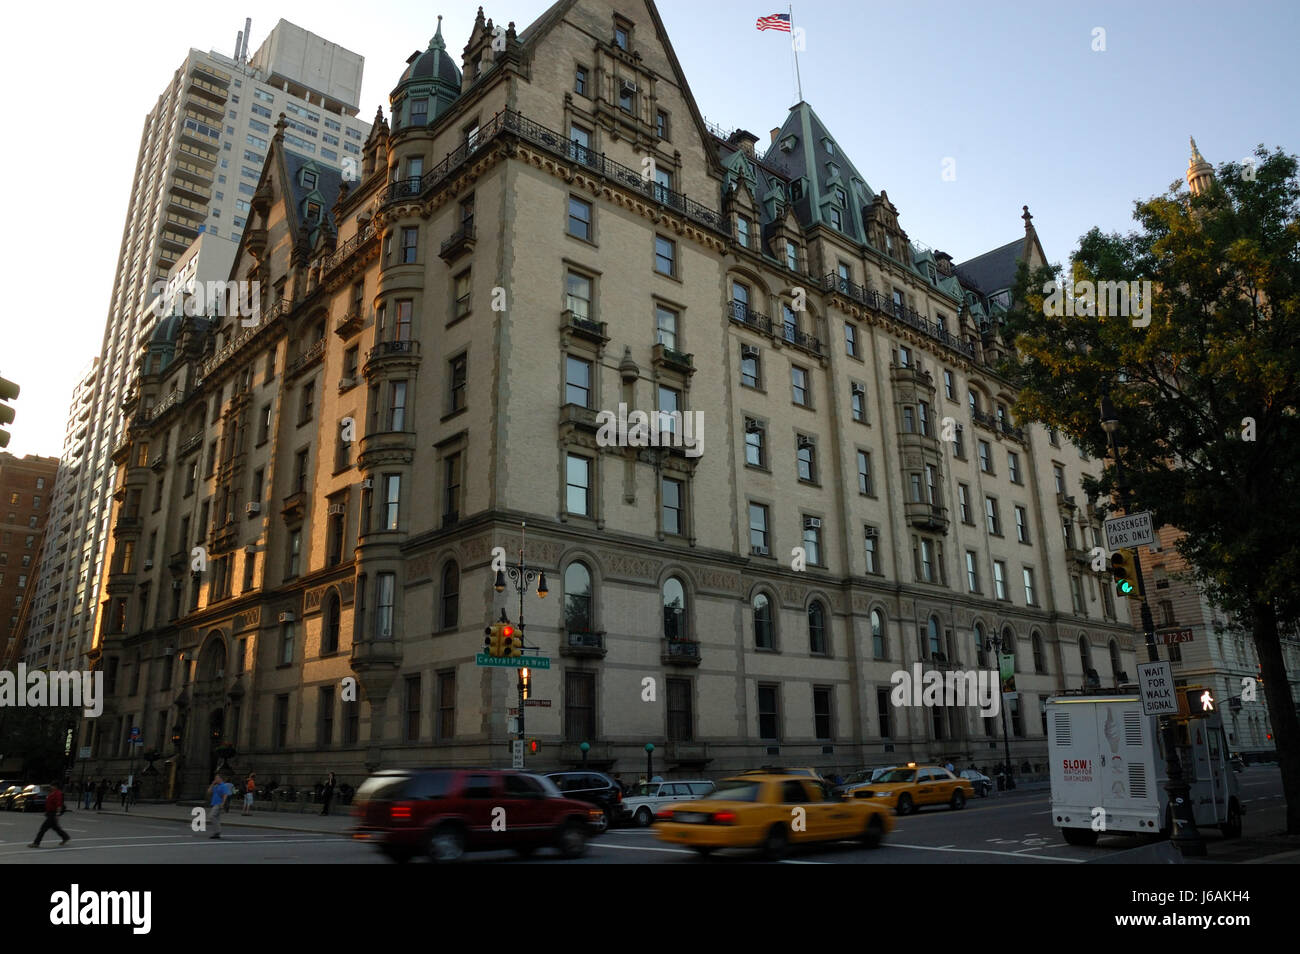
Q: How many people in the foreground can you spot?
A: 2